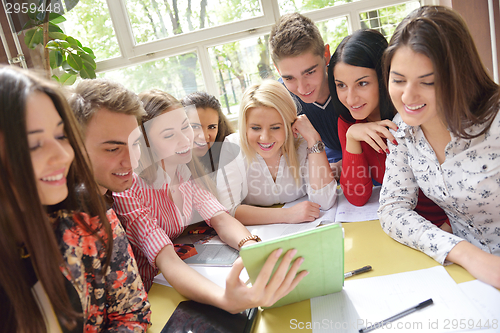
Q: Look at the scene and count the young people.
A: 8